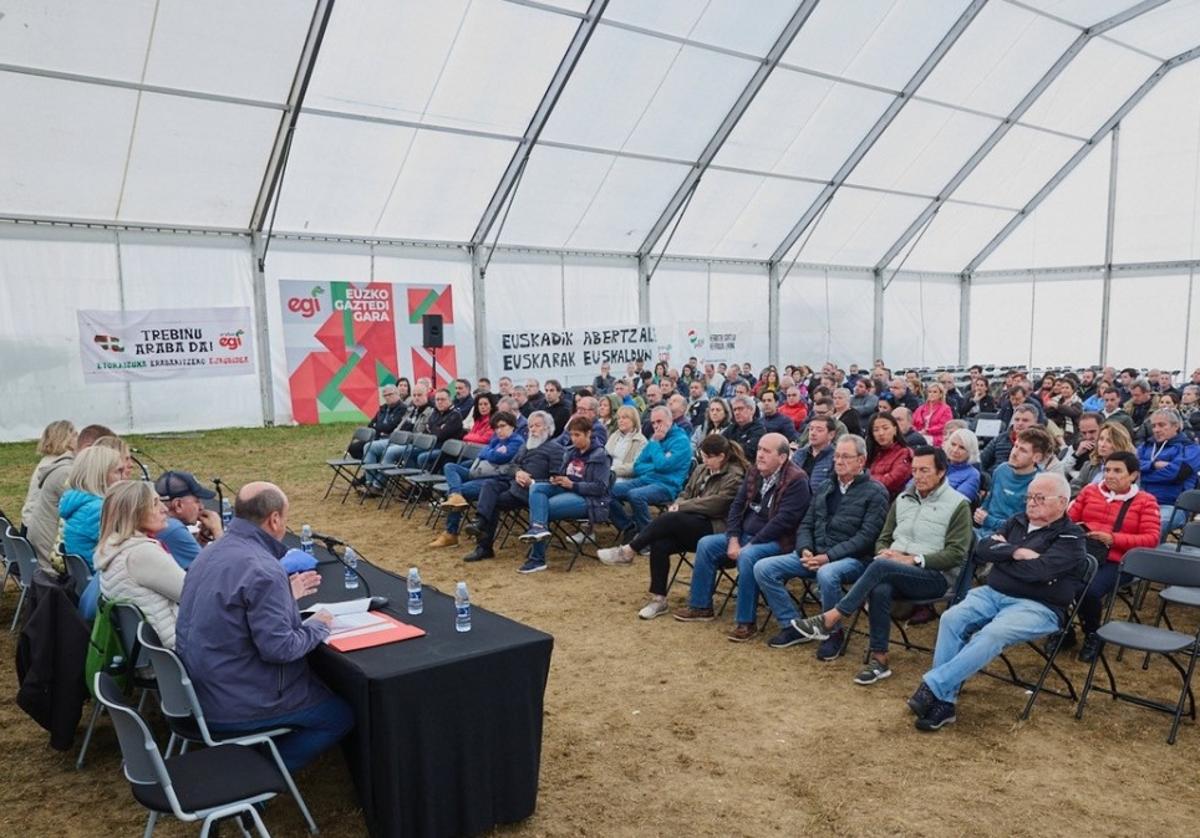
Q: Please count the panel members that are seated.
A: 7